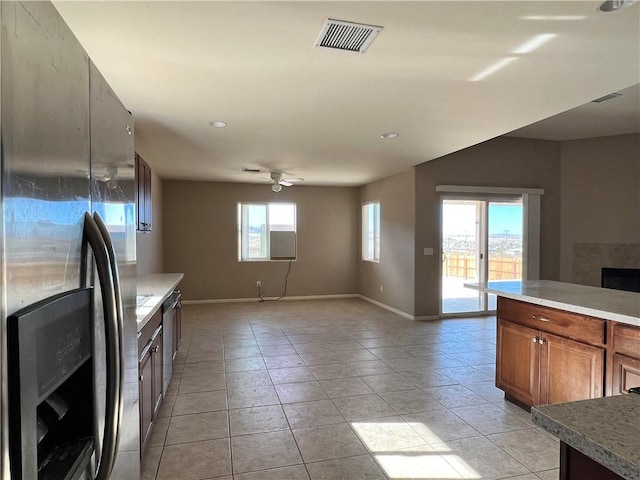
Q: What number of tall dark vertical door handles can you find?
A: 2